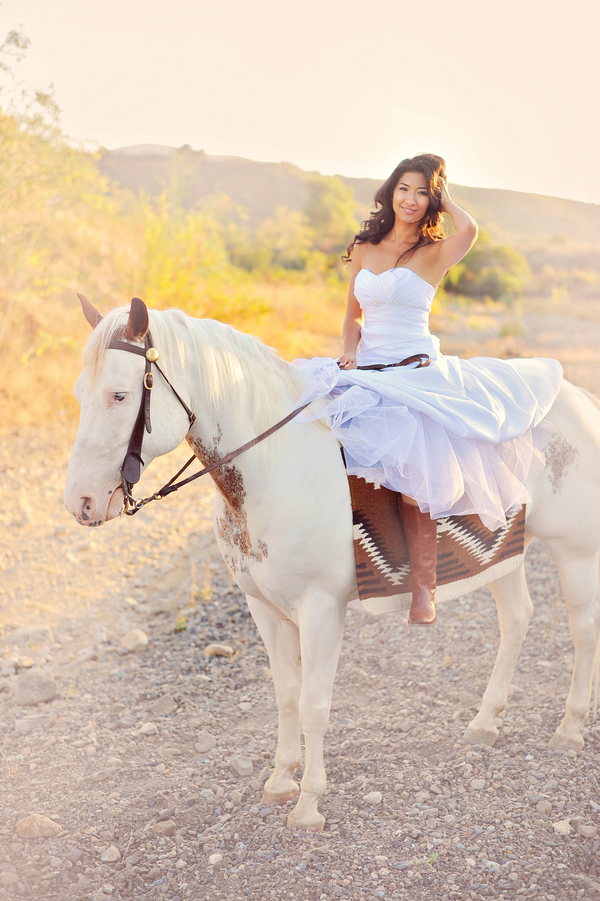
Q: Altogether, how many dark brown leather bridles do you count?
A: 1